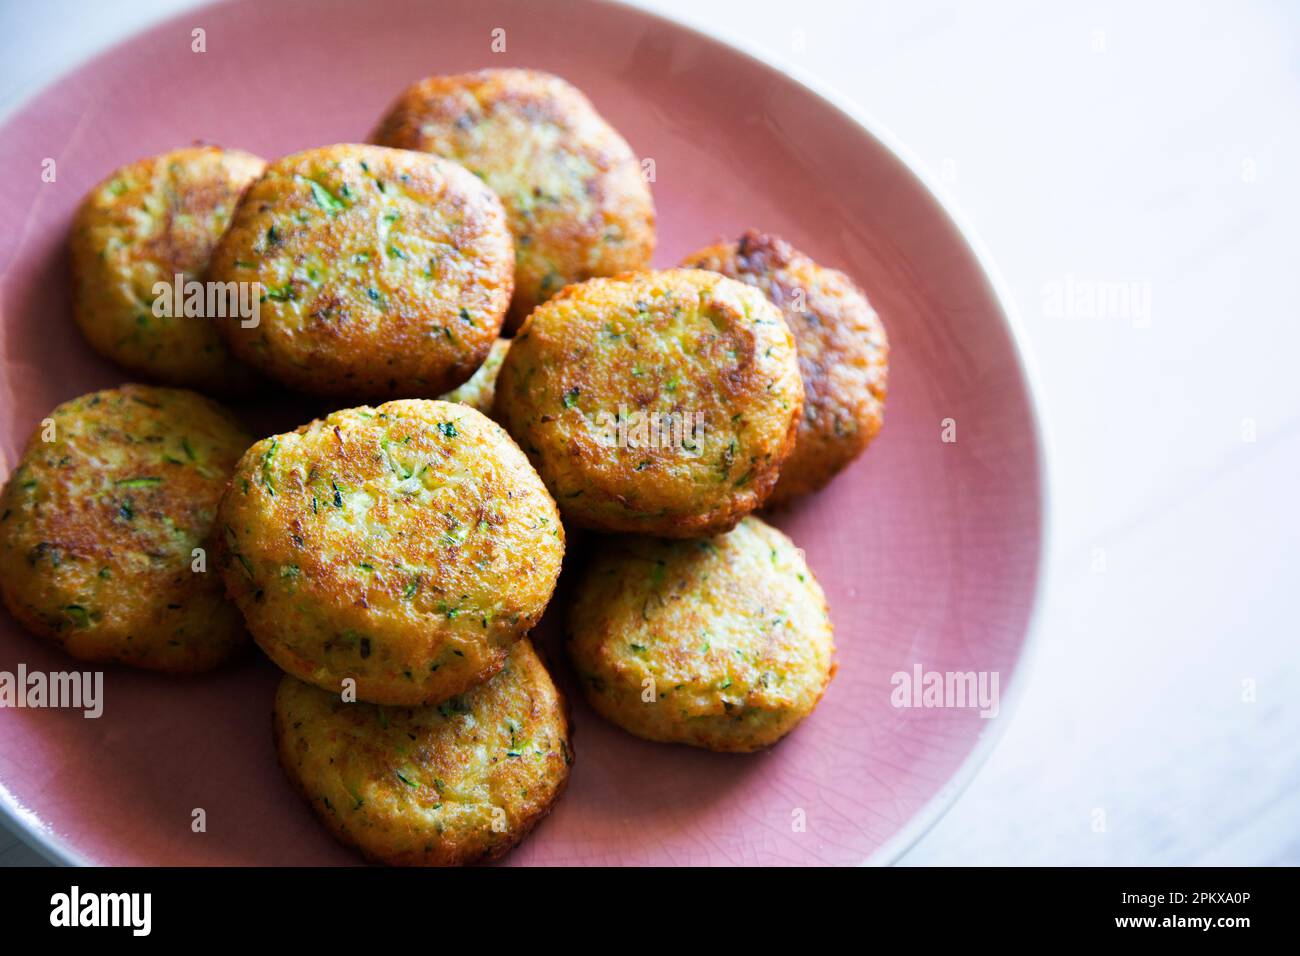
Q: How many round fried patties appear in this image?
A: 10